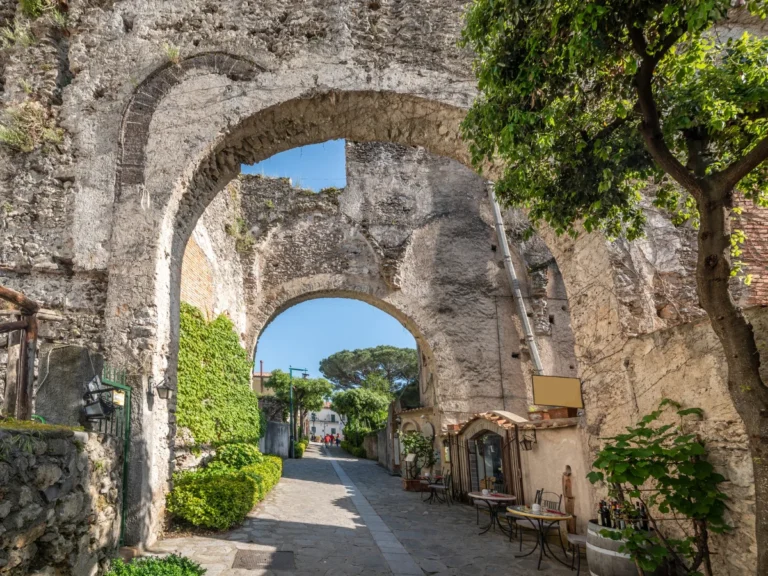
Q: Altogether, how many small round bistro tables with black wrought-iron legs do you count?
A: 3